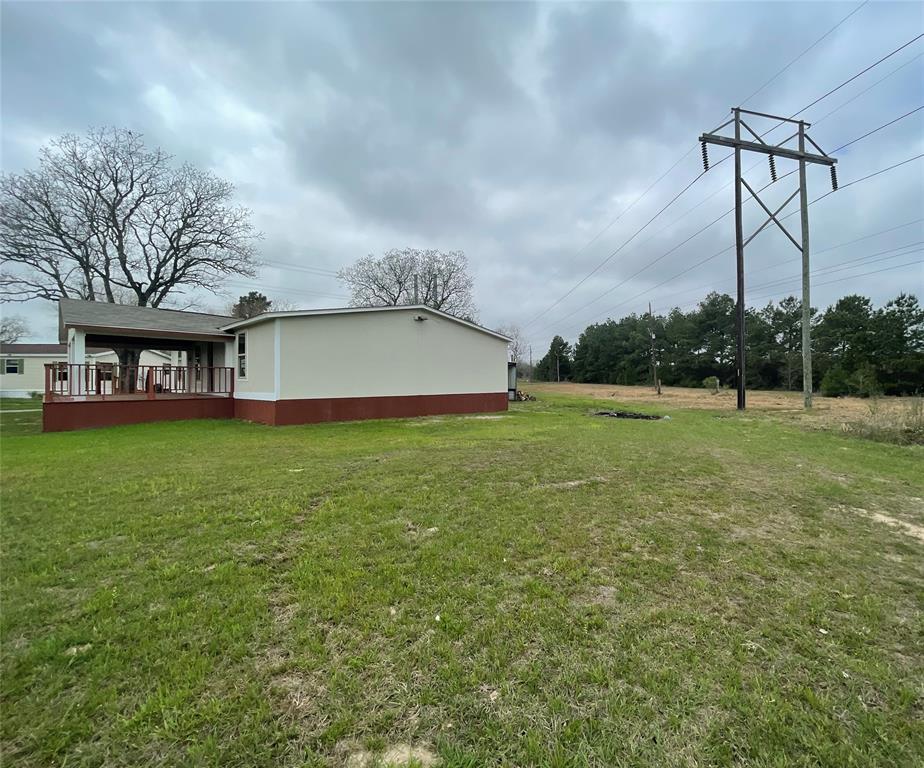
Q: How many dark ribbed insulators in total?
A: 3